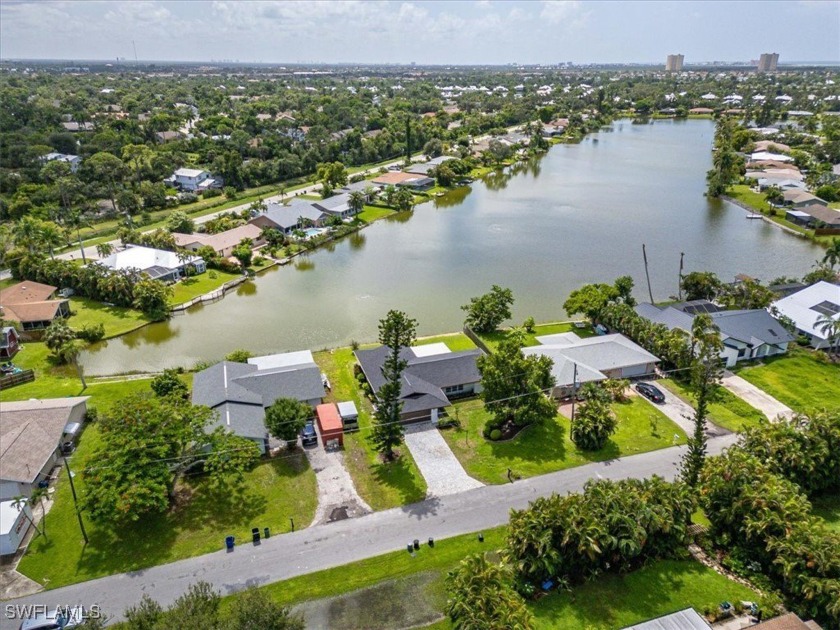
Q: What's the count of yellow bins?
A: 0